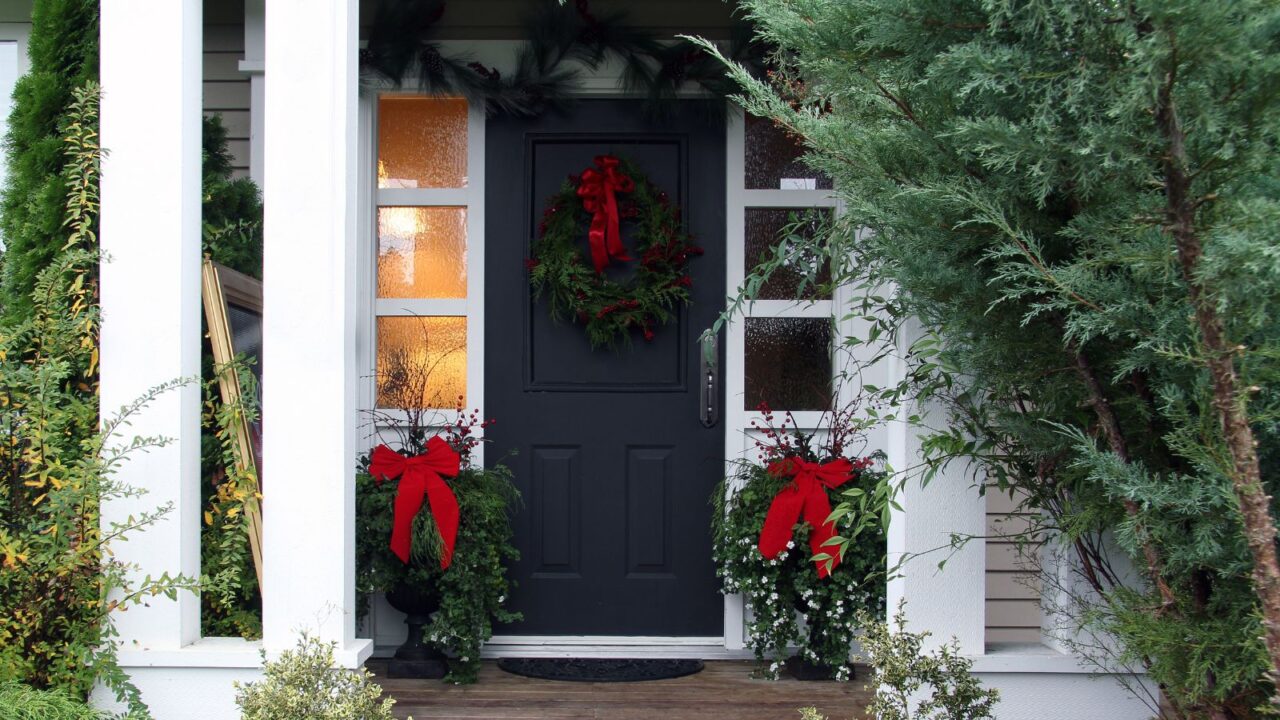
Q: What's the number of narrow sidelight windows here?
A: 2